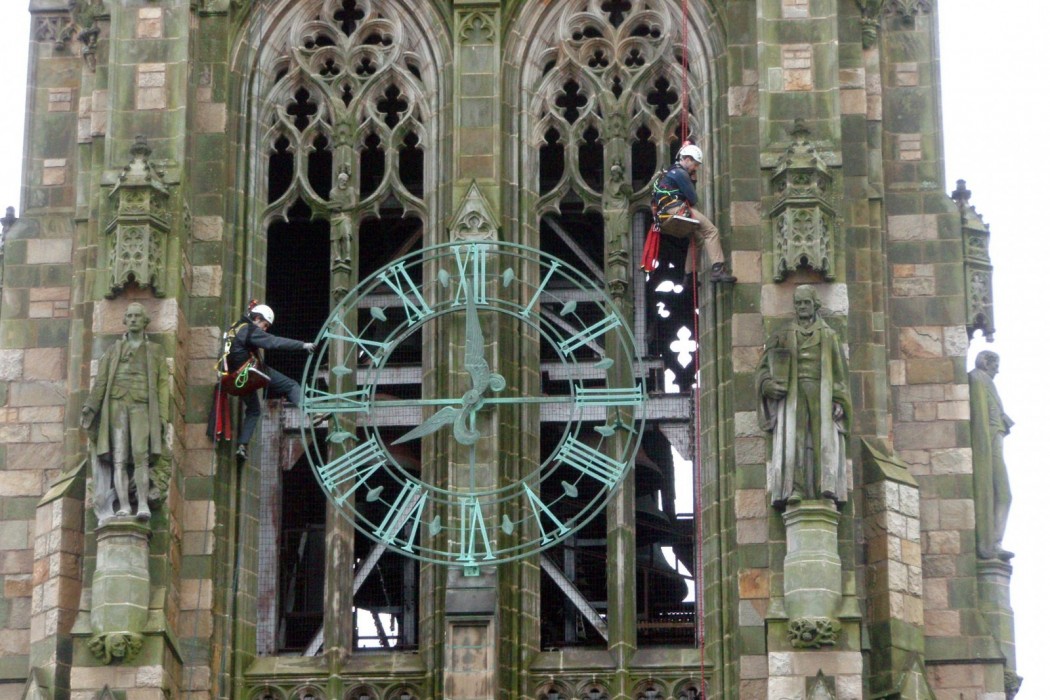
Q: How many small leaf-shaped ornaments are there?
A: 12